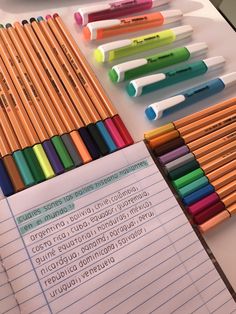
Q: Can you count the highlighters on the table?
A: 6